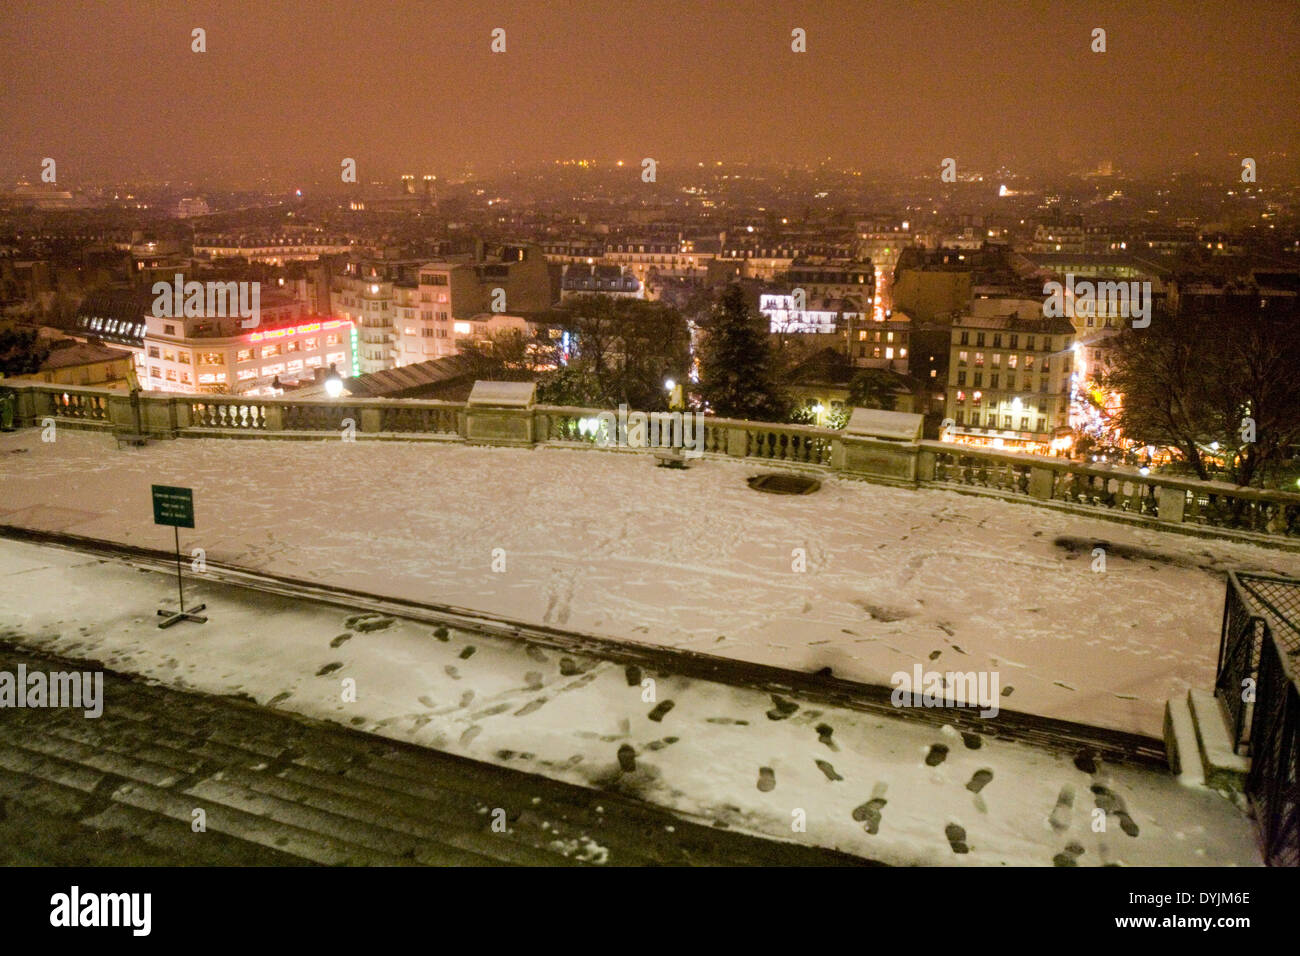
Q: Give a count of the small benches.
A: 2